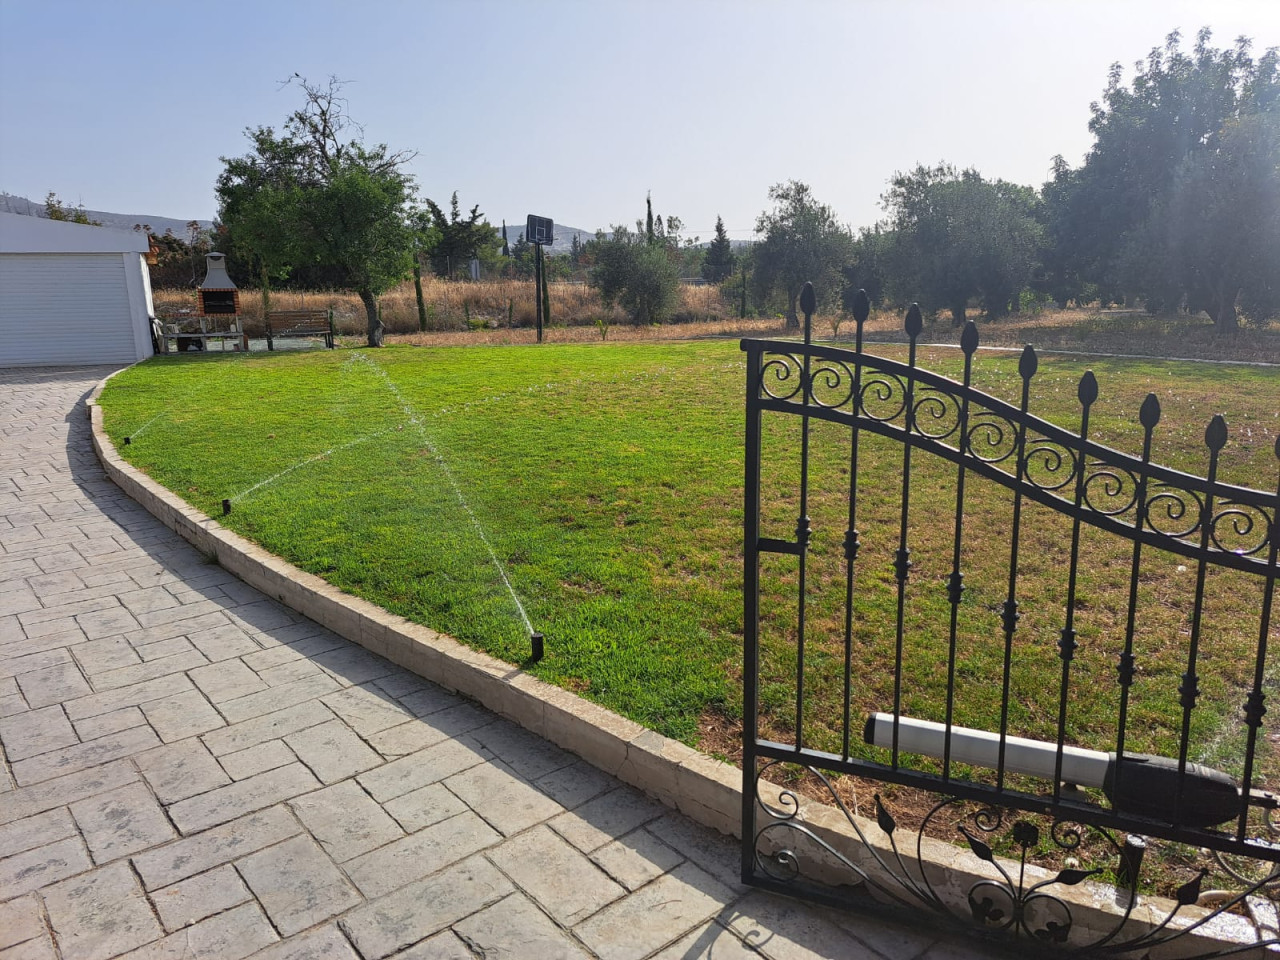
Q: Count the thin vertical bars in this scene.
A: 9